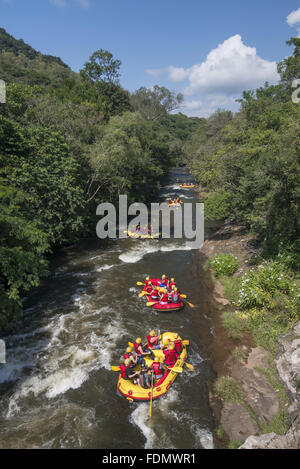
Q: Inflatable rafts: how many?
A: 5